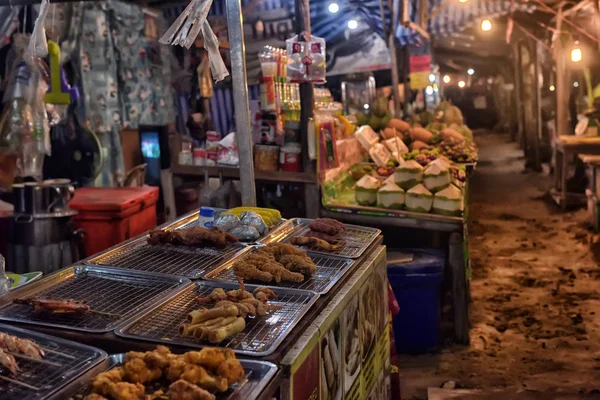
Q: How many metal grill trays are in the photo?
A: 8